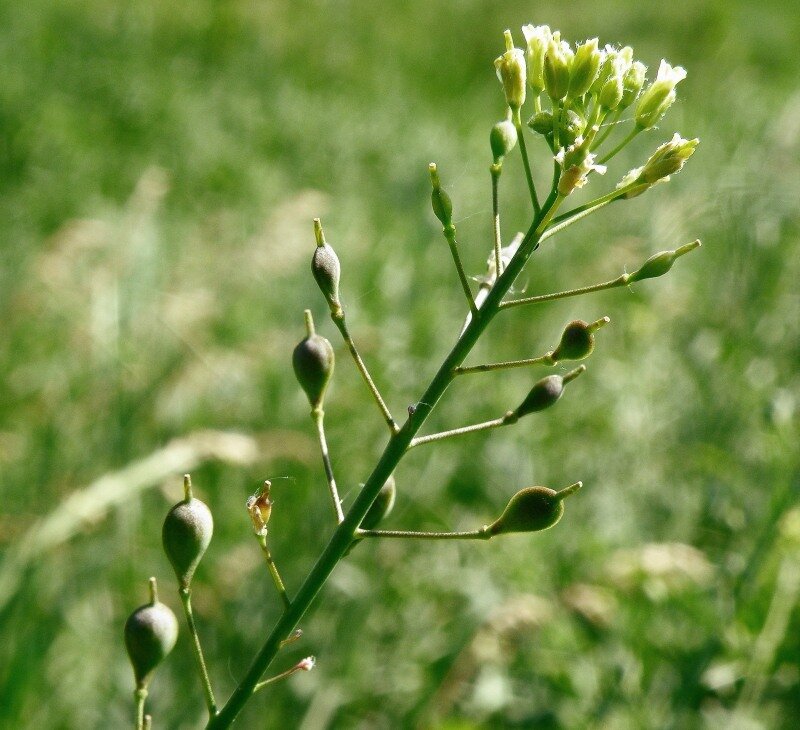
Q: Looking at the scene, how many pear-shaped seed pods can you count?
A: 11